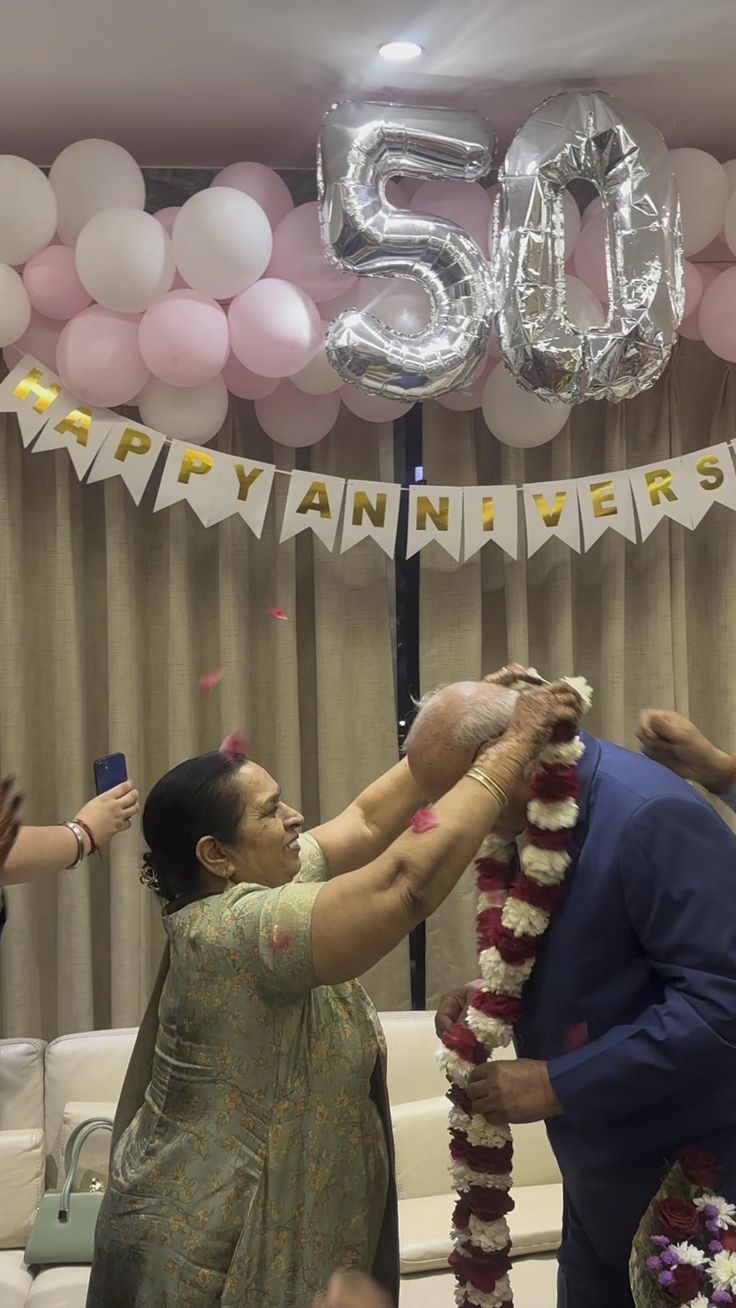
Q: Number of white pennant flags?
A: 13